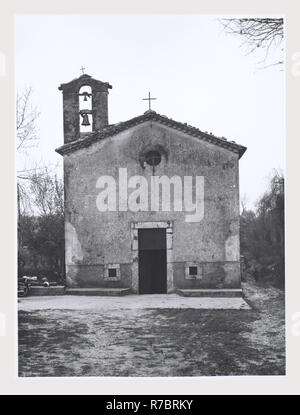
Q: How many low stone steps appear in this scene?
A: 2